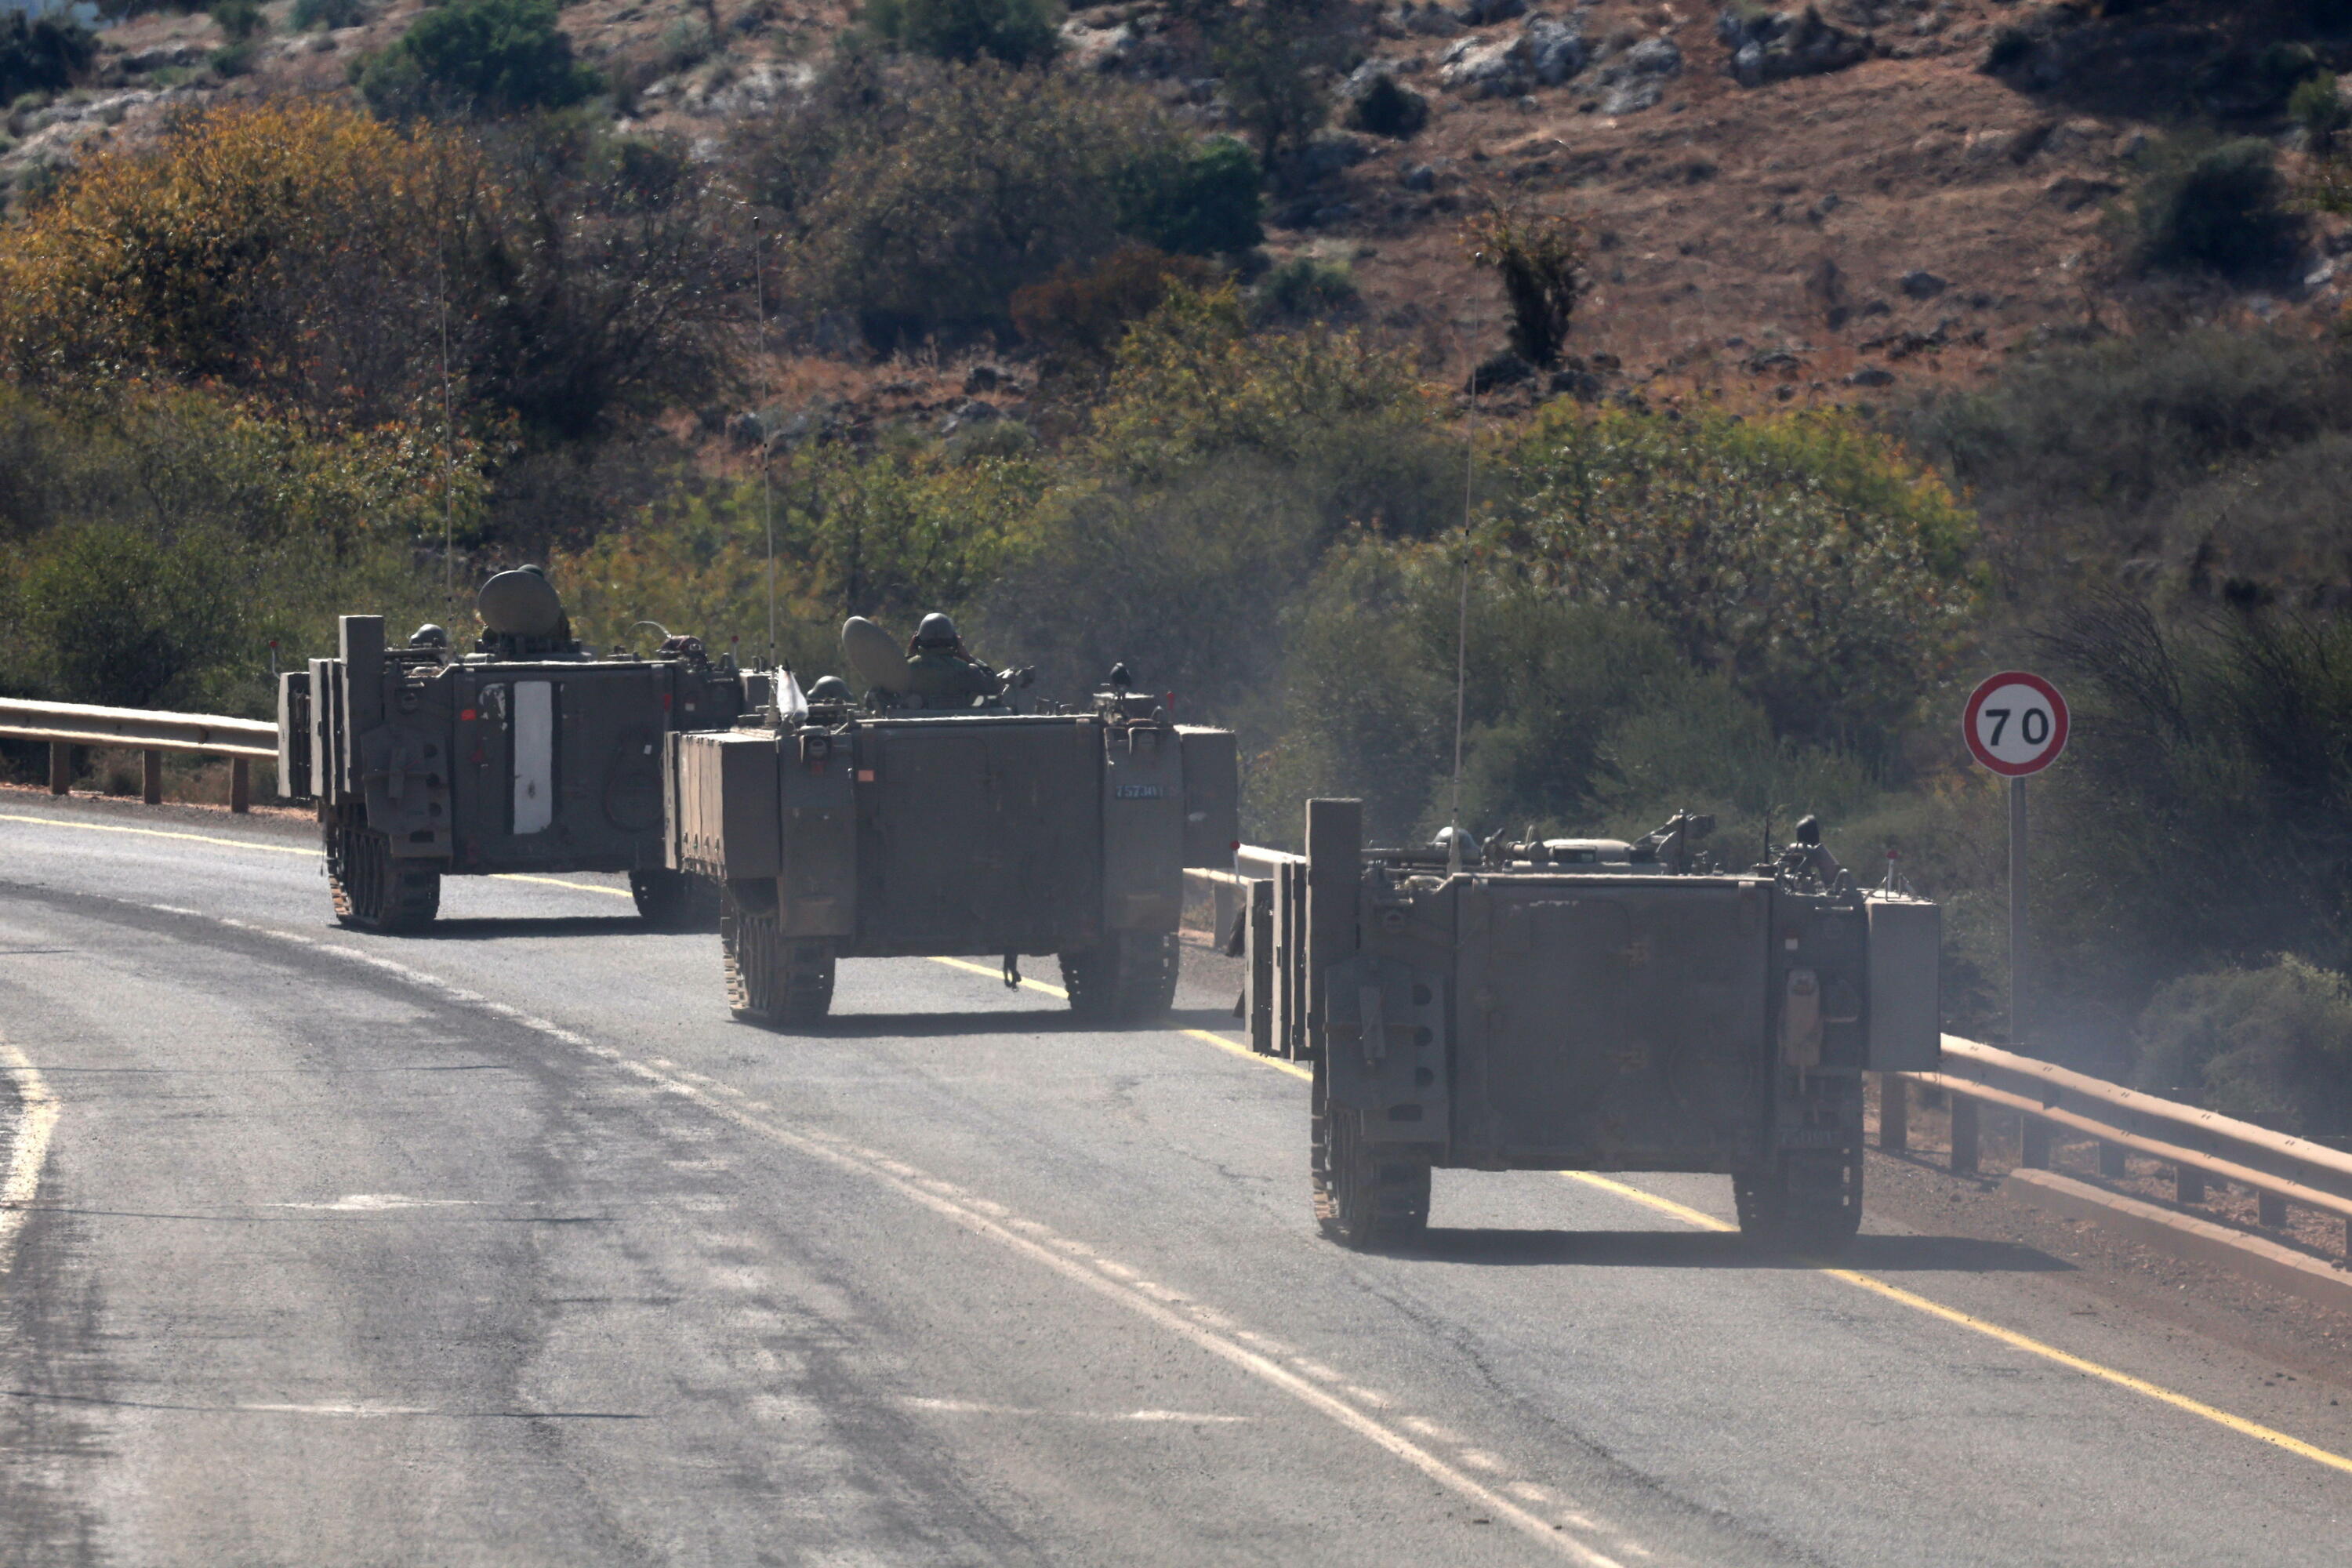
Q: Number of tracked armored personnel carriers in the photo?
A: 3